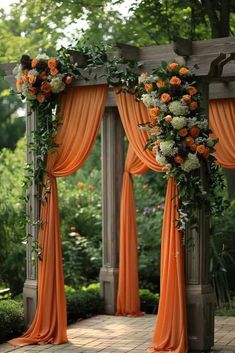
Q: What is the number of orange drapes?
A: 4